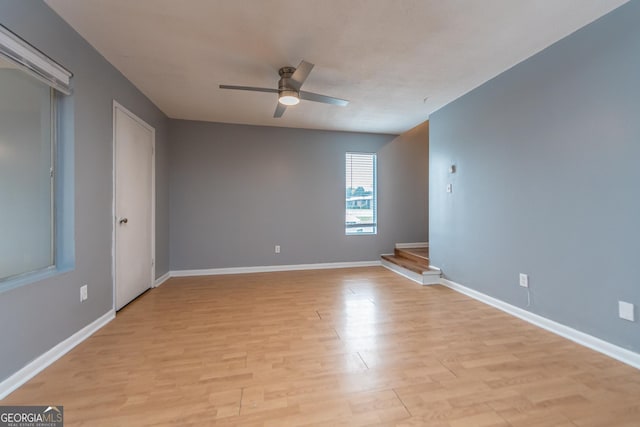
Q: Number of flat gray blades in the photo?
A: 4